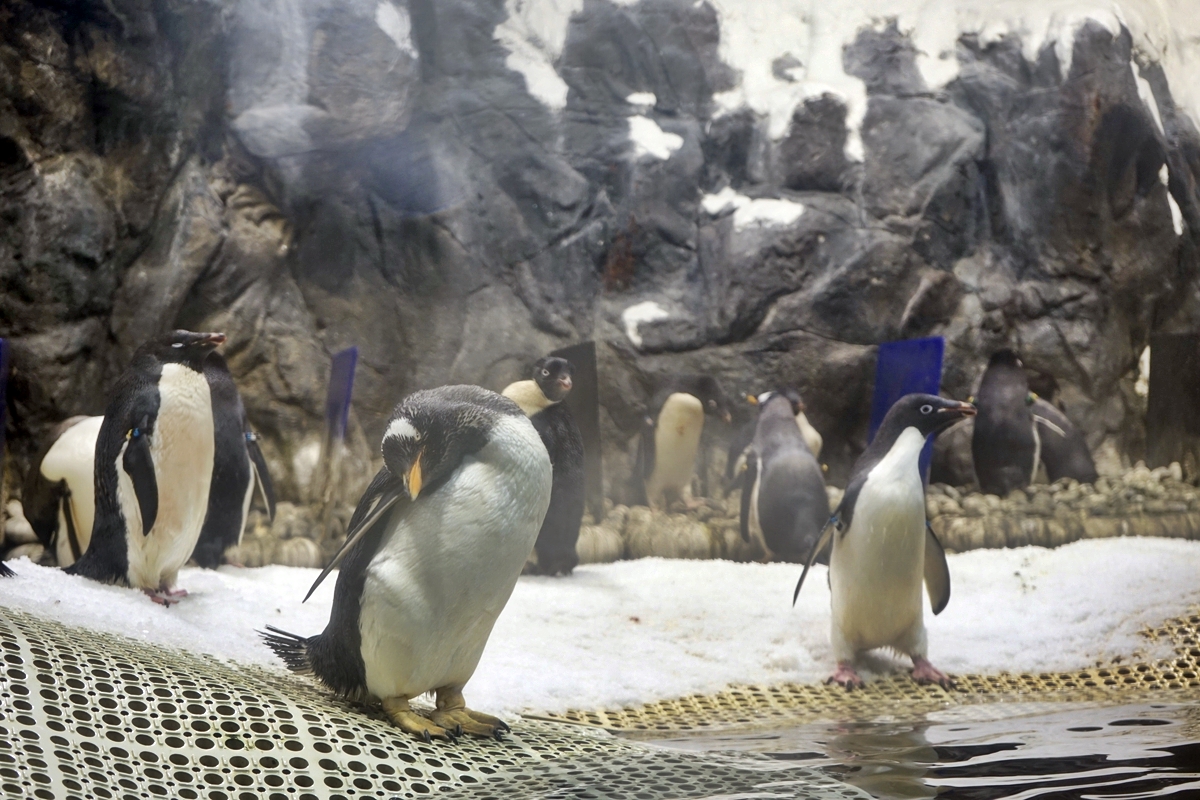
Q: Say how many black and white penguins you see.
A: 11